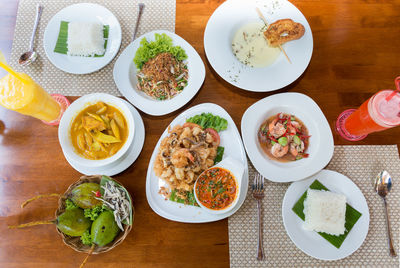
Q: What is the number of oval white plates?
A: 1